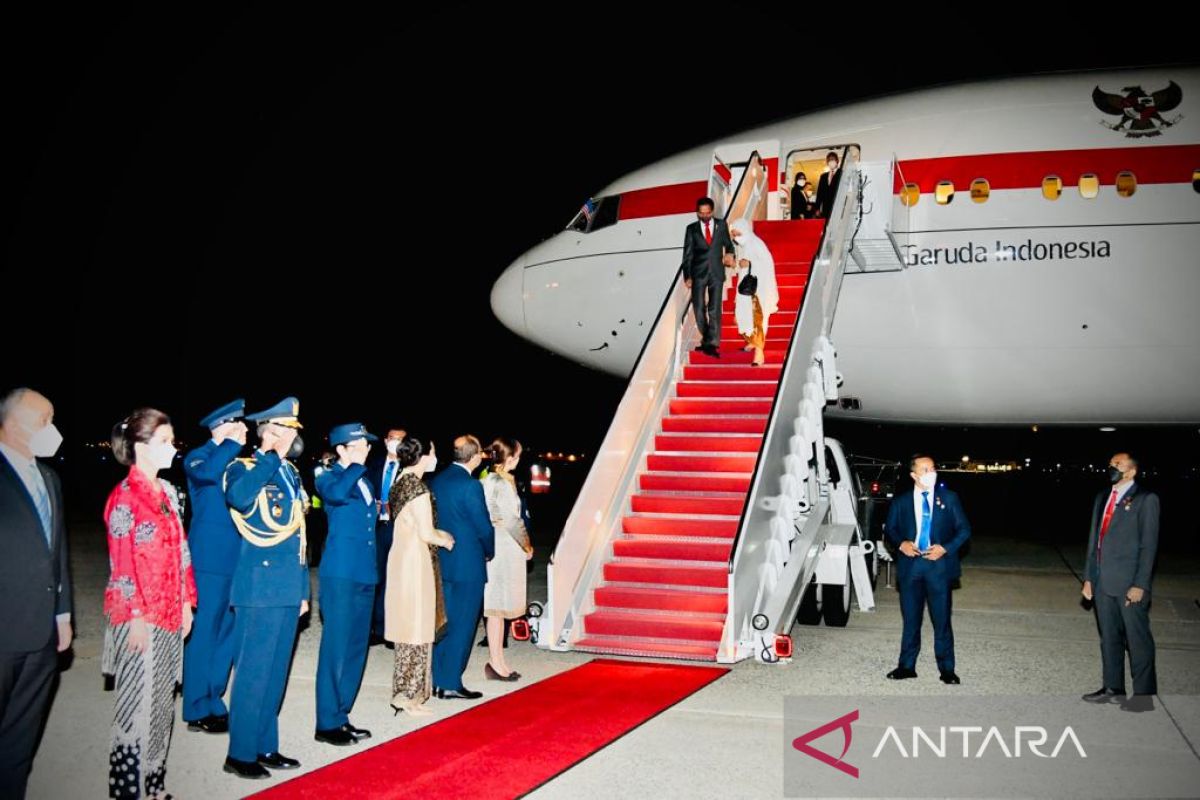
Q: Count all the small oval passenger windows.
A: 7